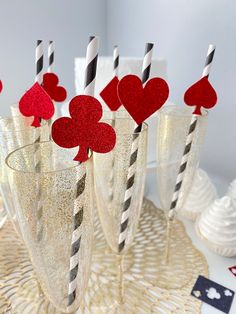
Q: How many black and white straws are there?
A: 6